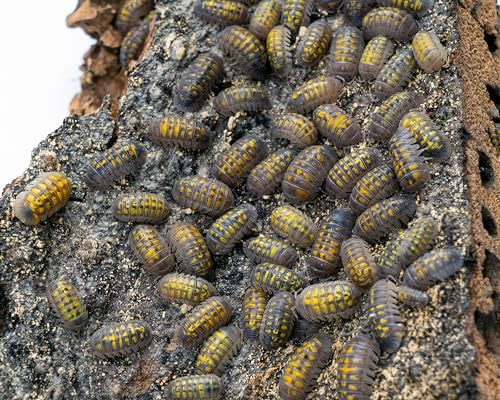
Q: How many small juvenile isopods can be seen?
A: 1